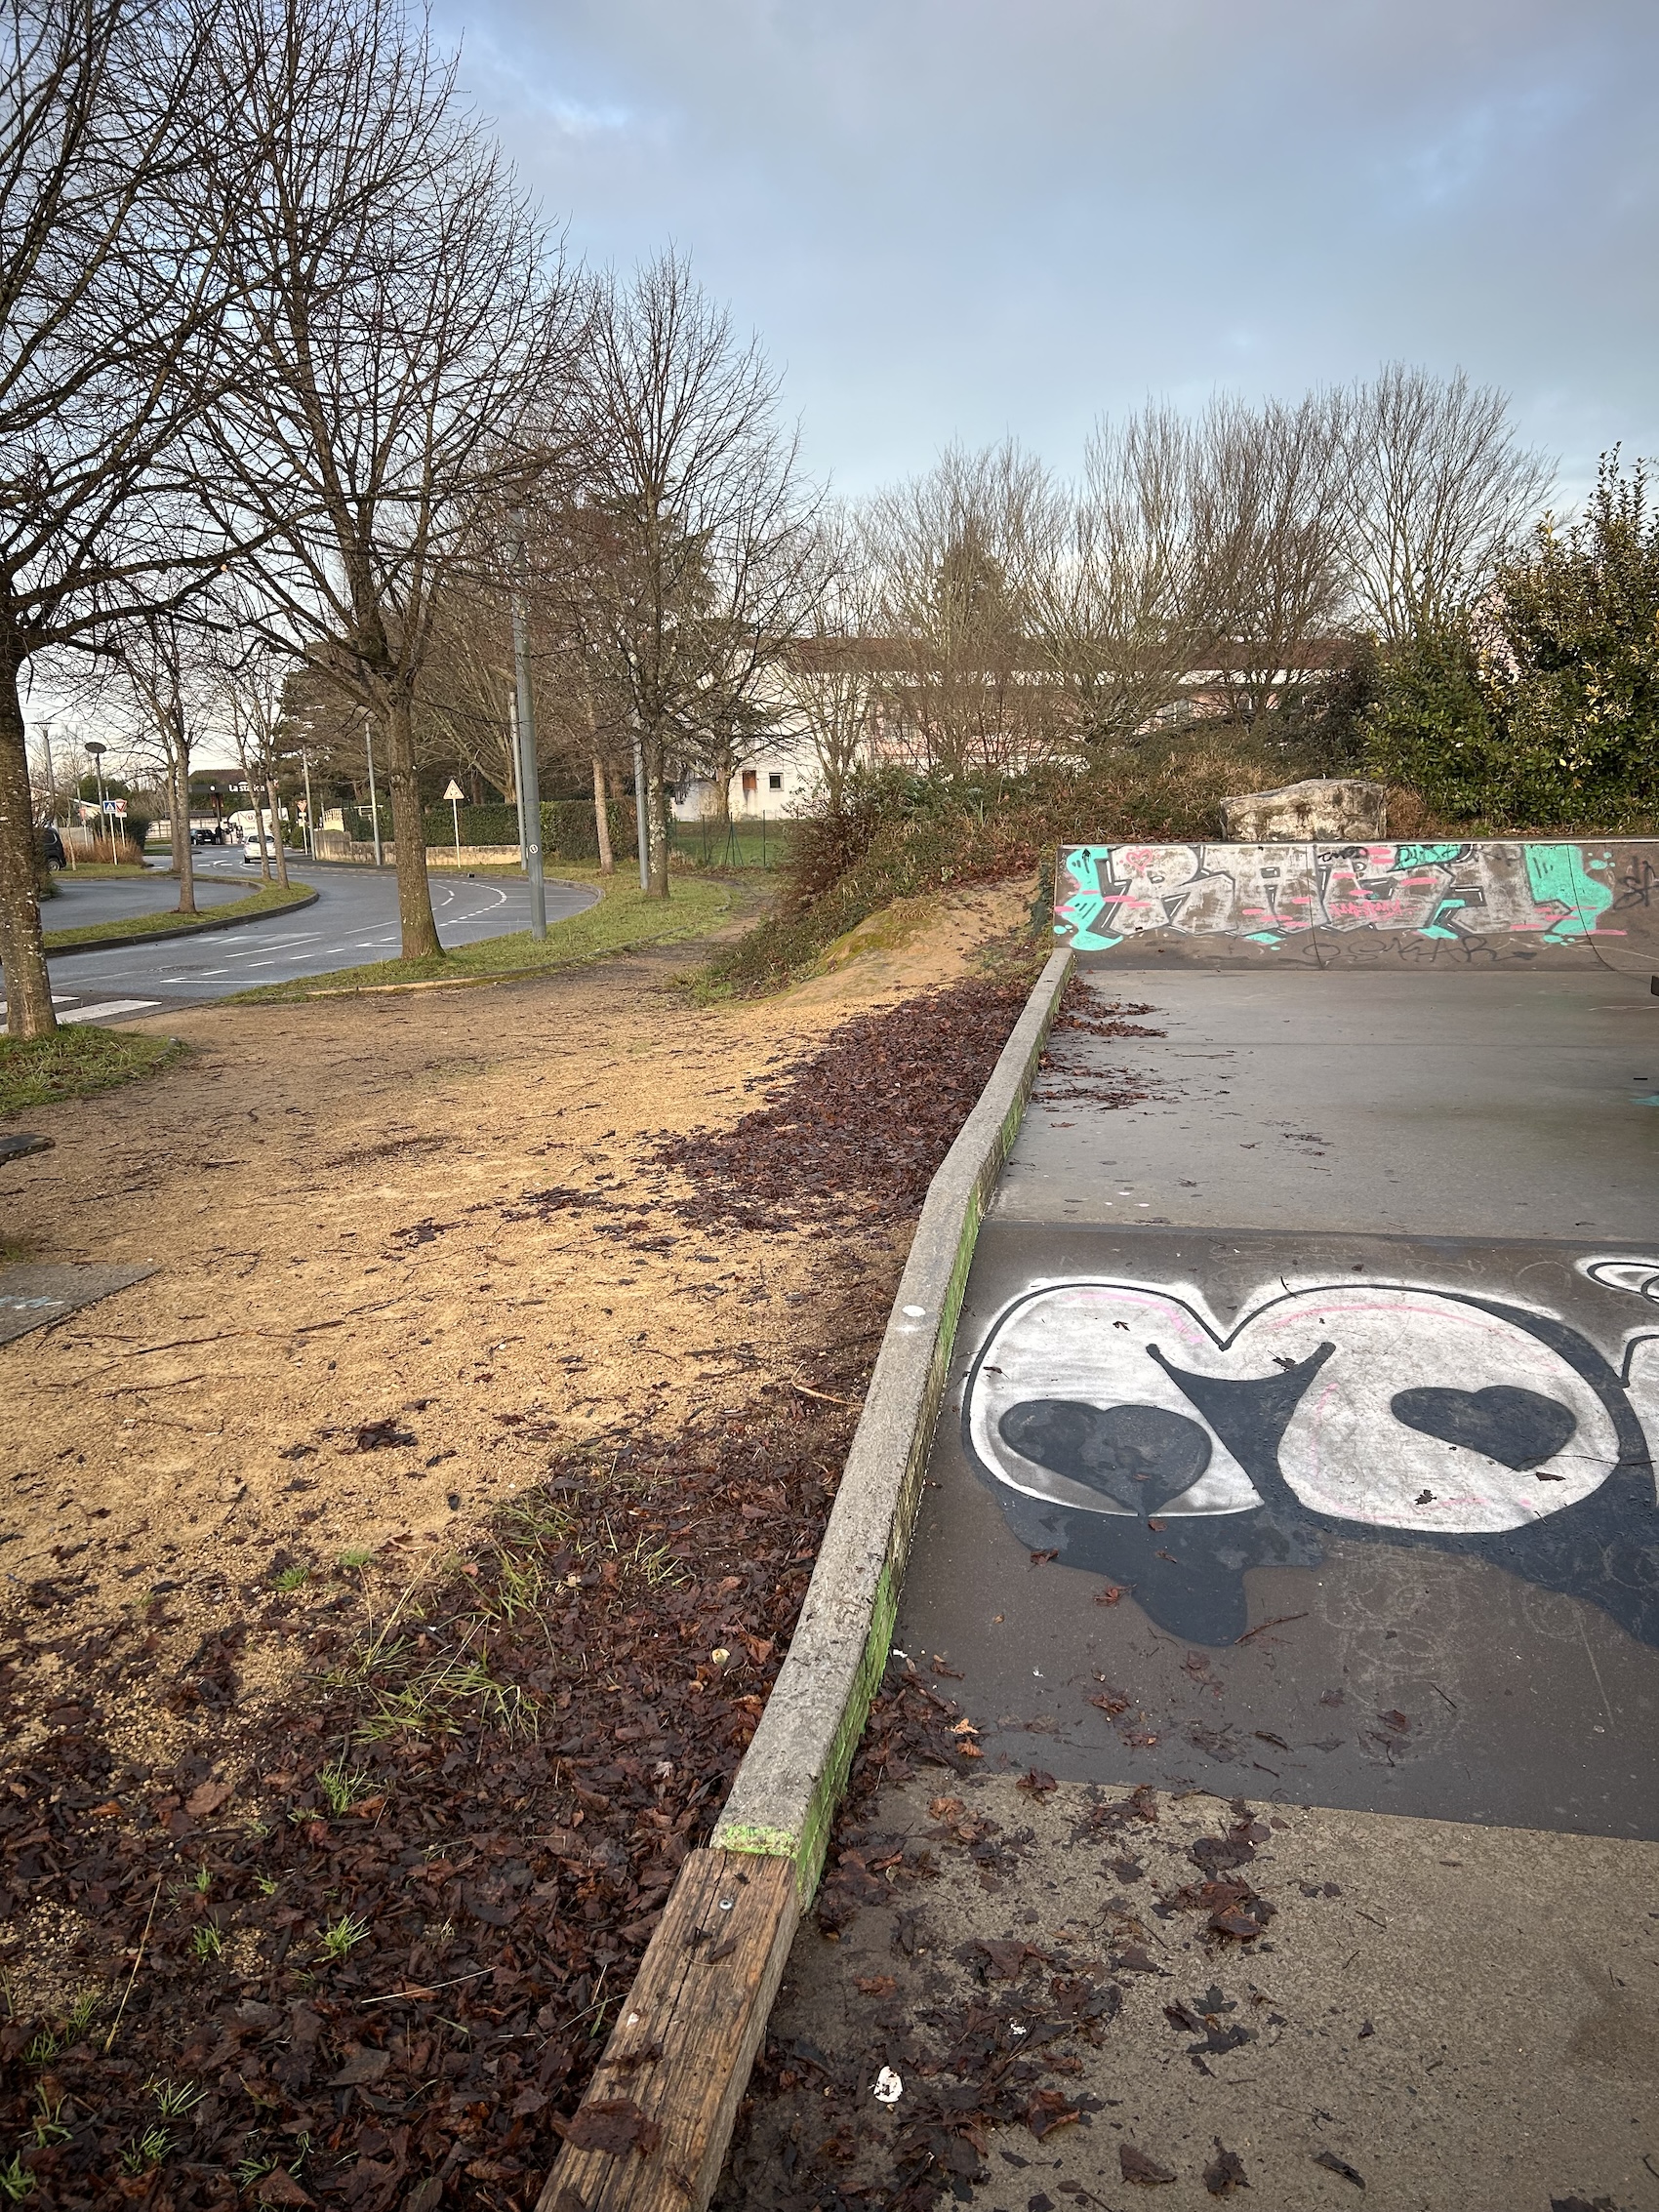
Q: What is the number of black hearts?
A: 2